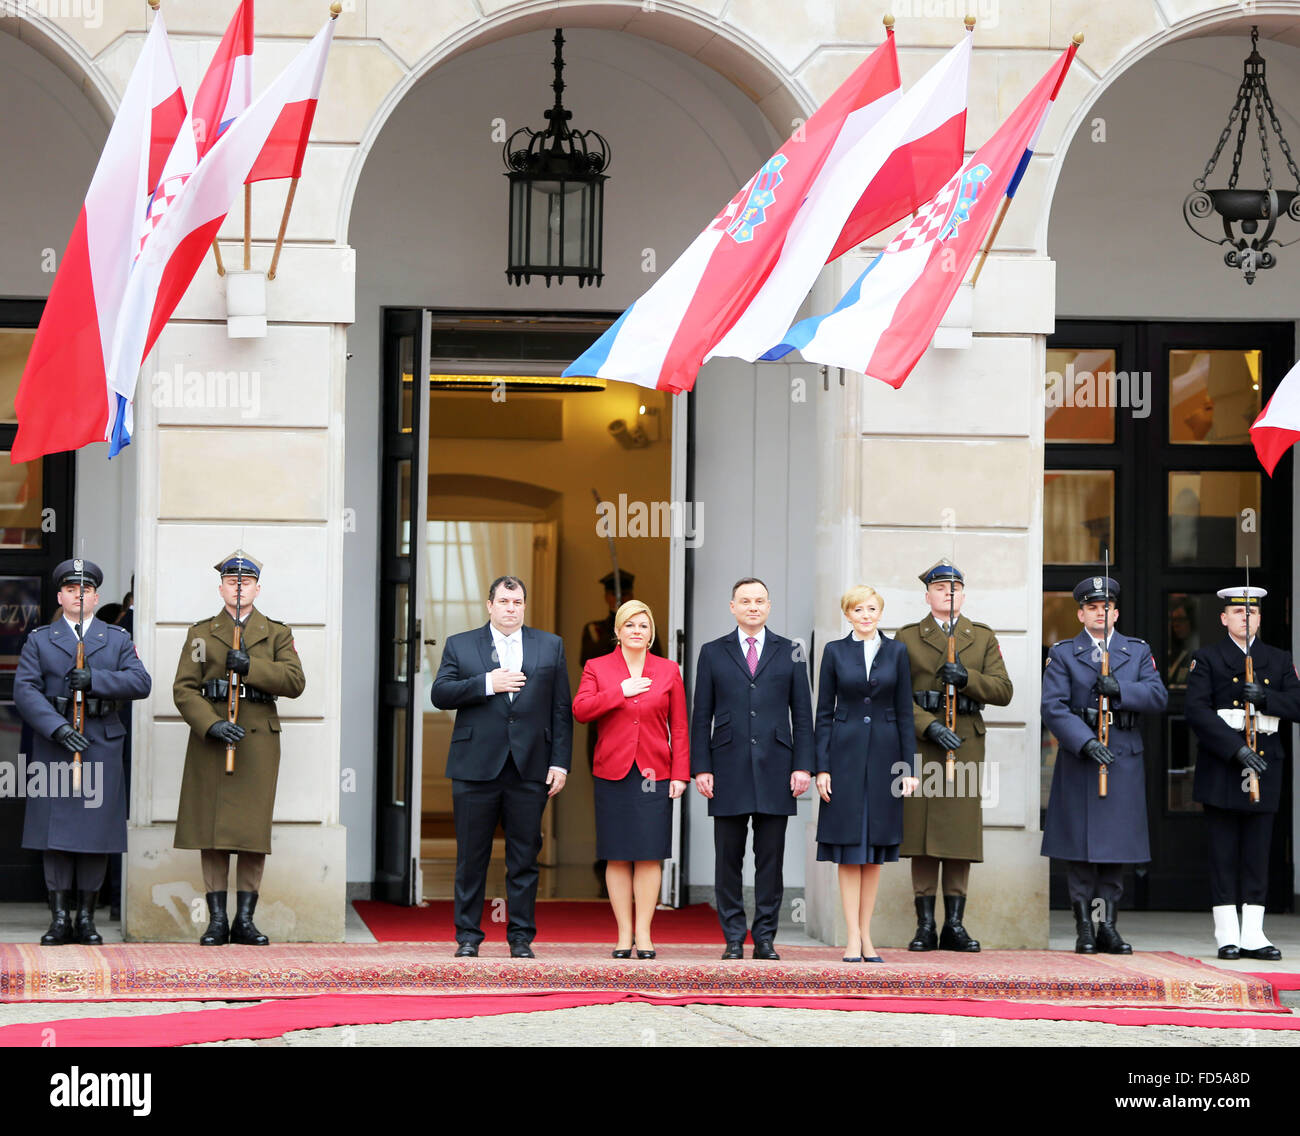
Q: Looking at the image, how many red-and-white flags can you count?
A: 4